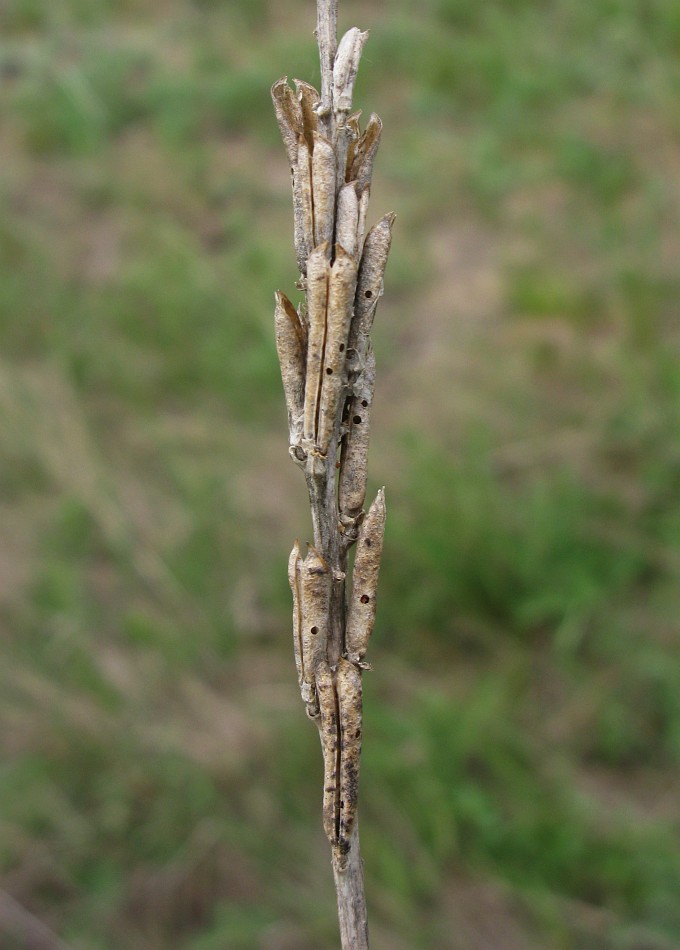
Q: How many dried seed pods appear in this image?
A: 12